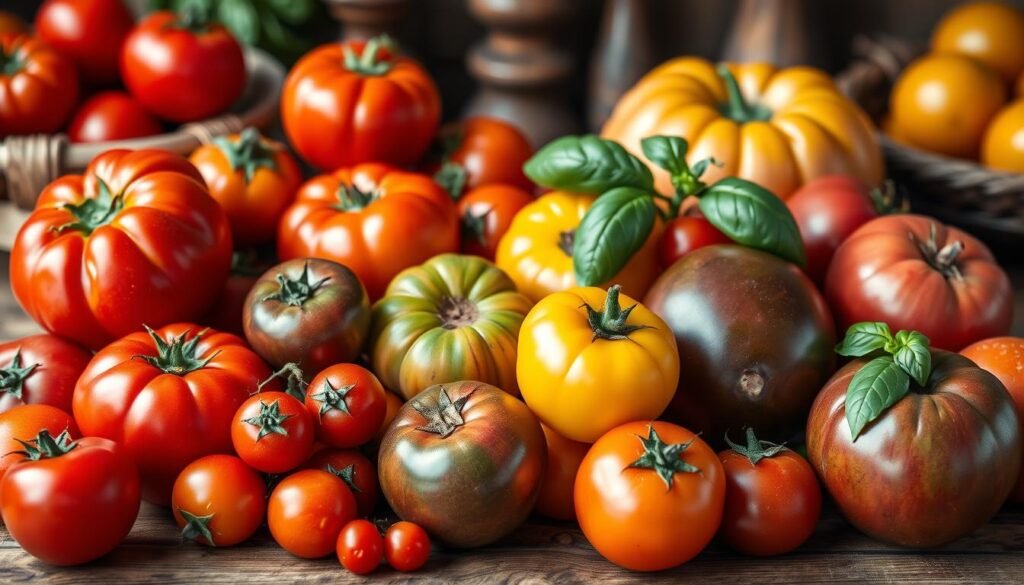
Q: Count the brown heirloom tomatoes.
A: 4